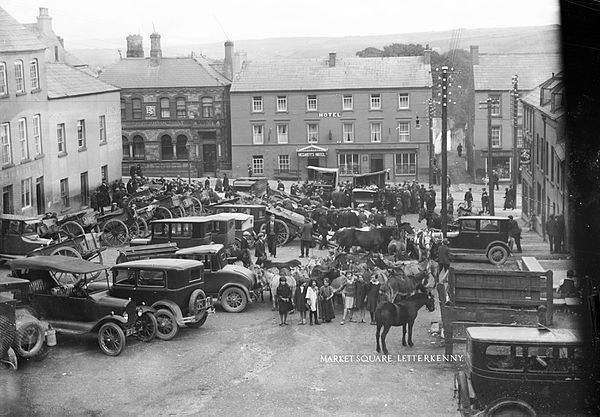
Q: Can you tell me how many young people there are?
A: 7